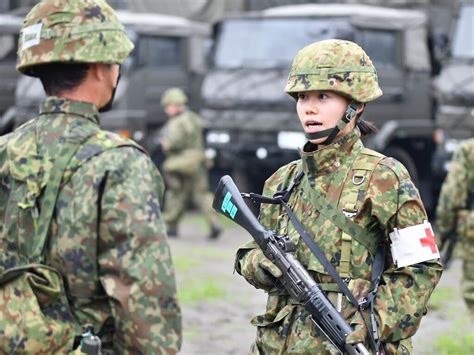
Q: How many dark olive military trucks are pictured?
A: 4